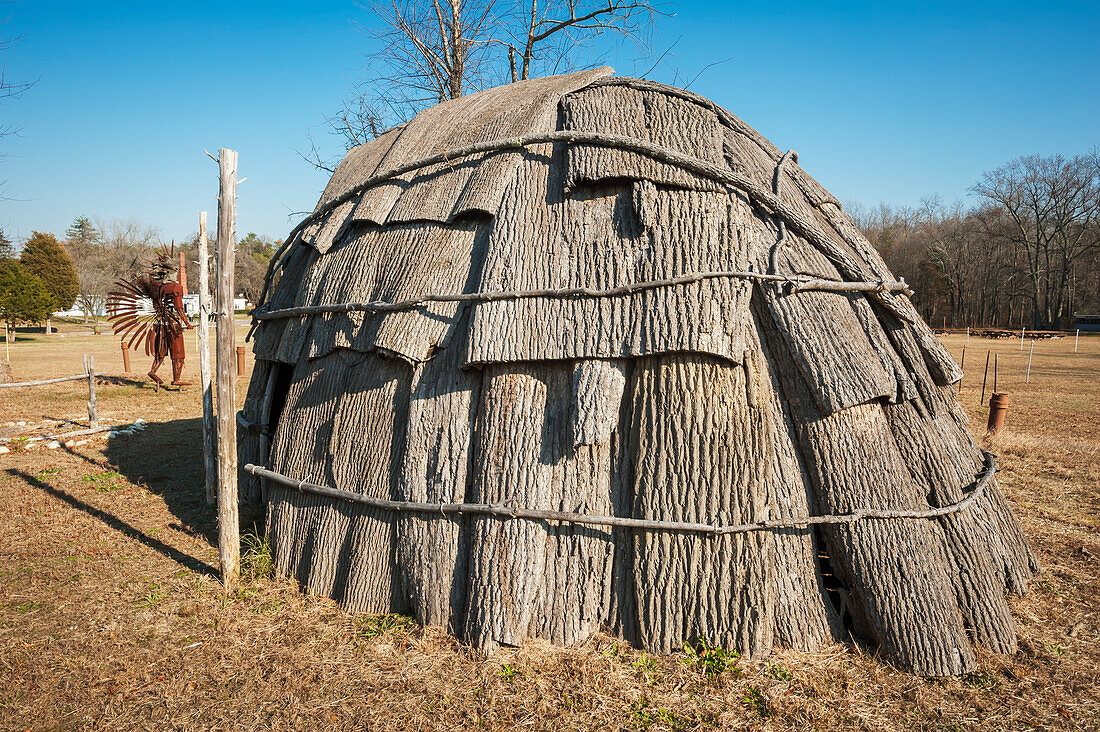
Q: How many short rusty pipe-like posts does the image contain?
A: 3